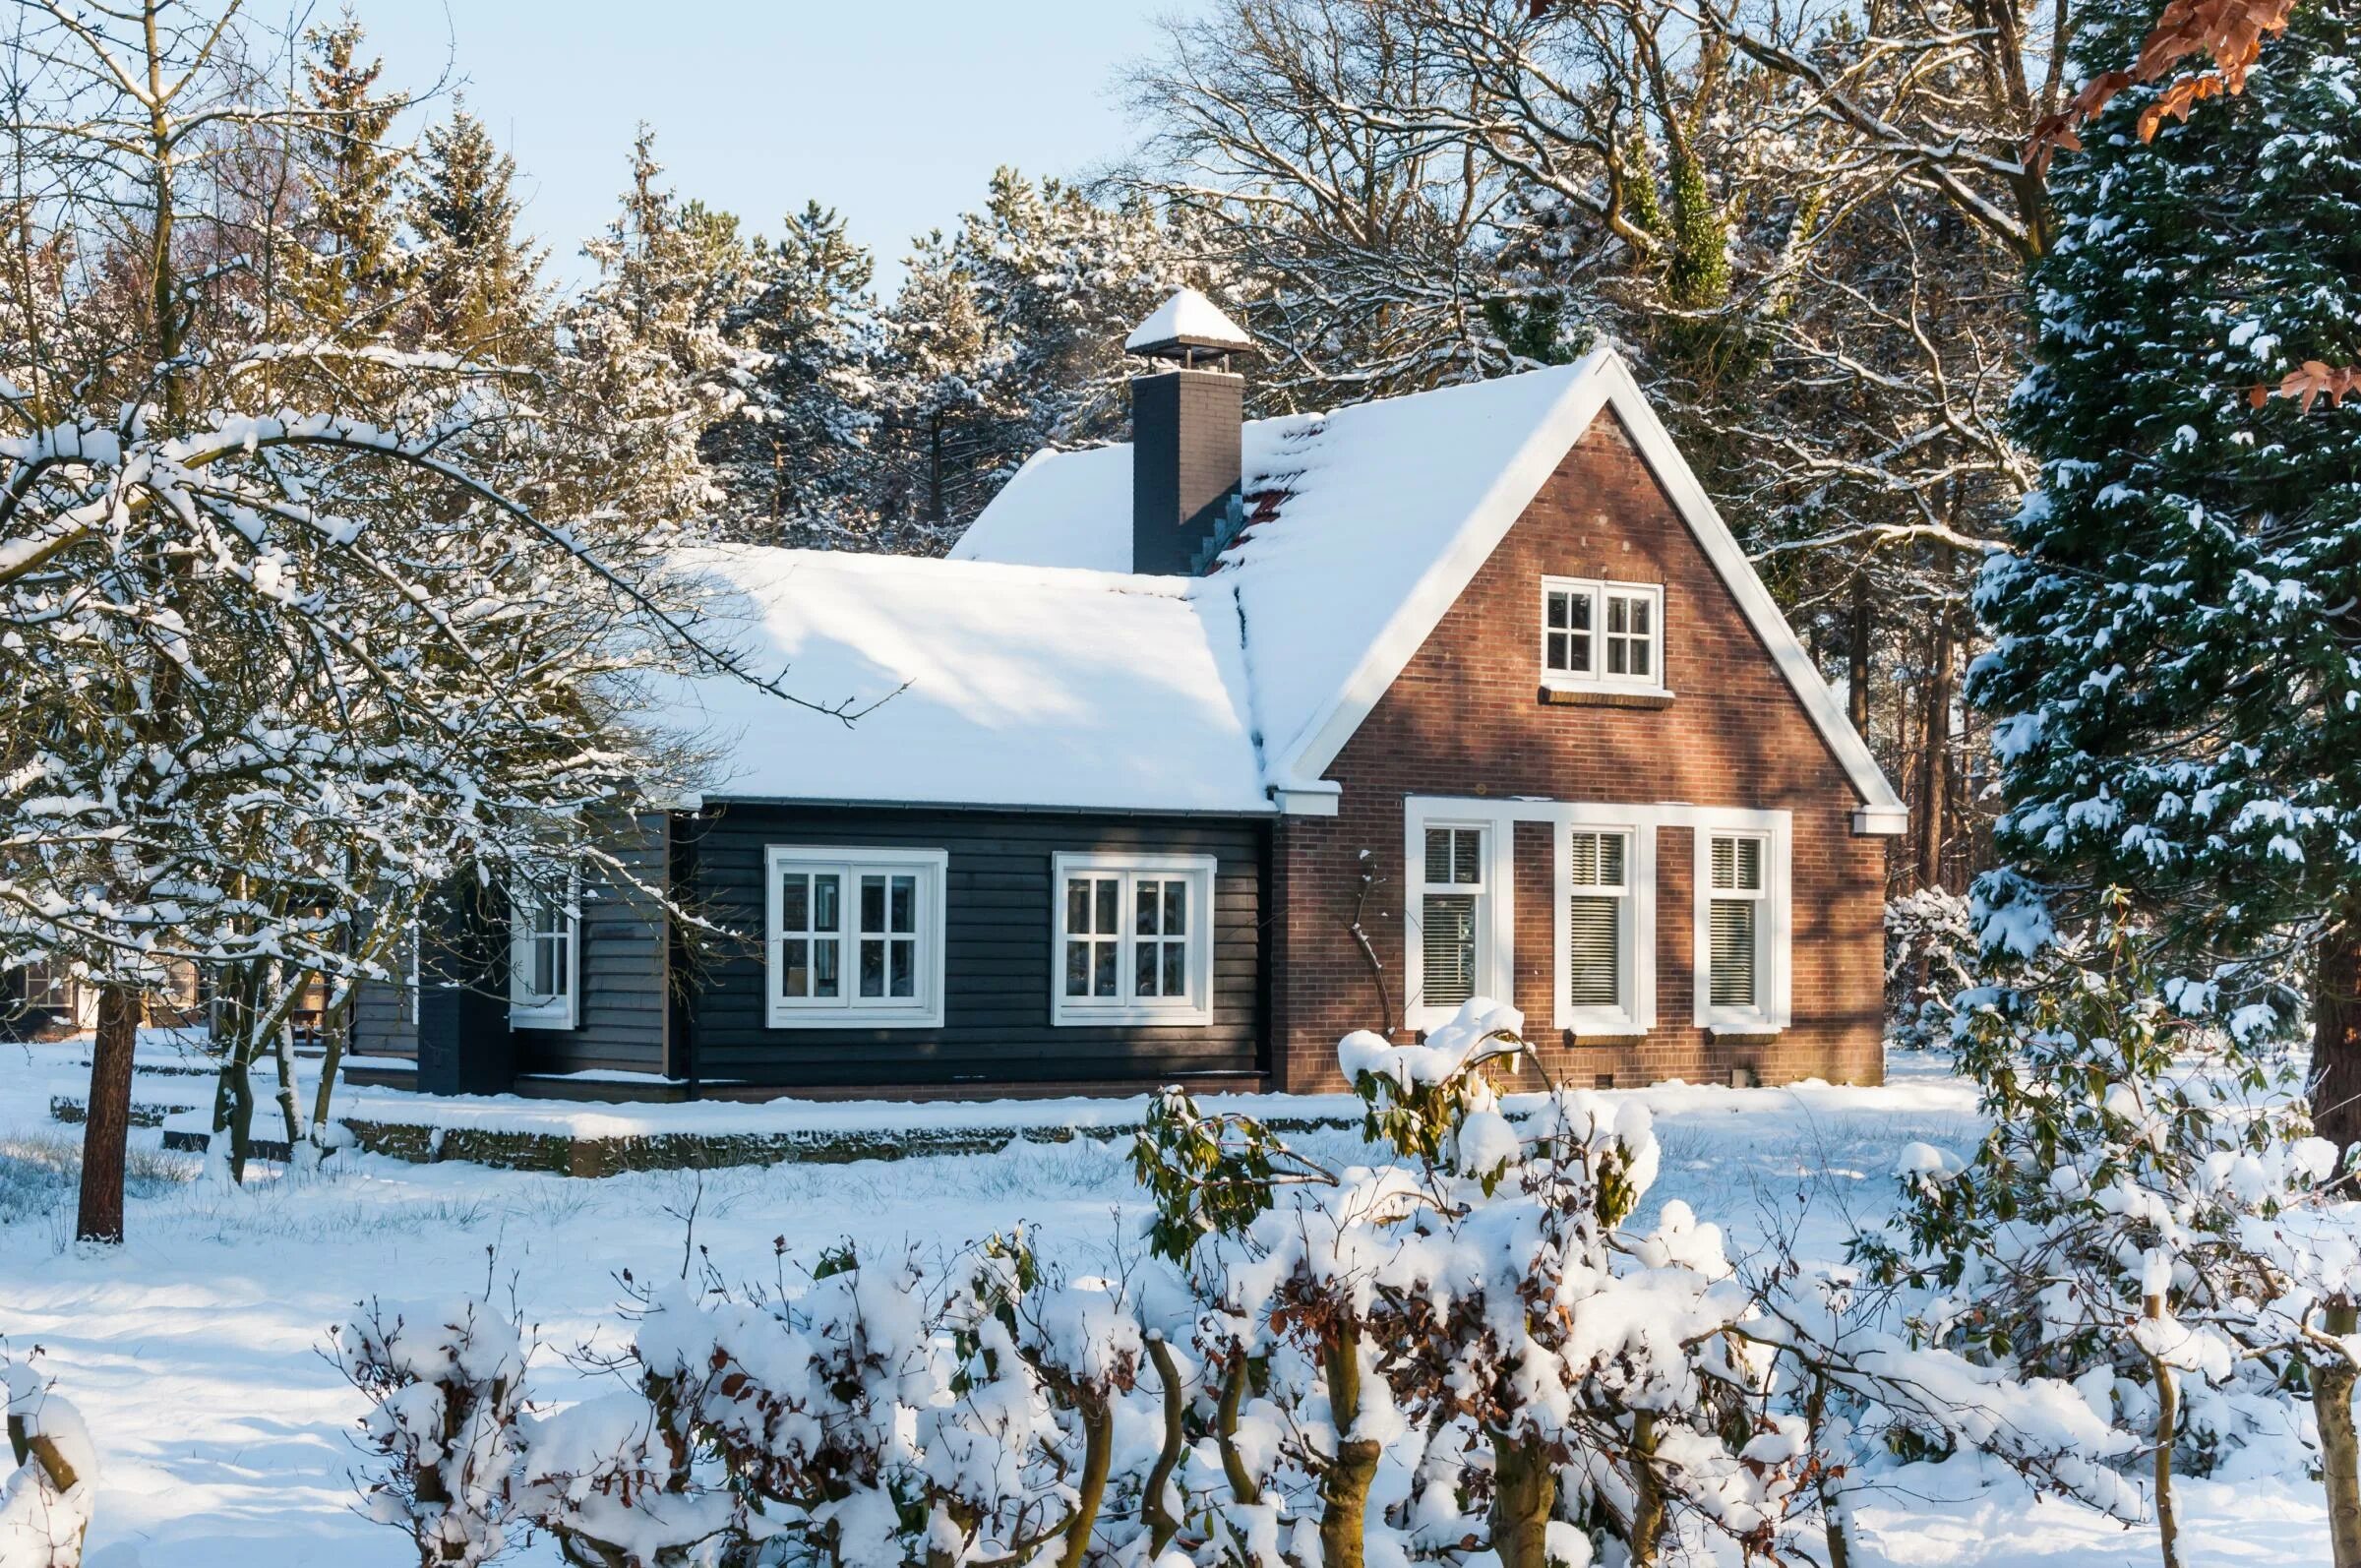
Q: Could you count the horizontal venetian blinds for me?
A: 3